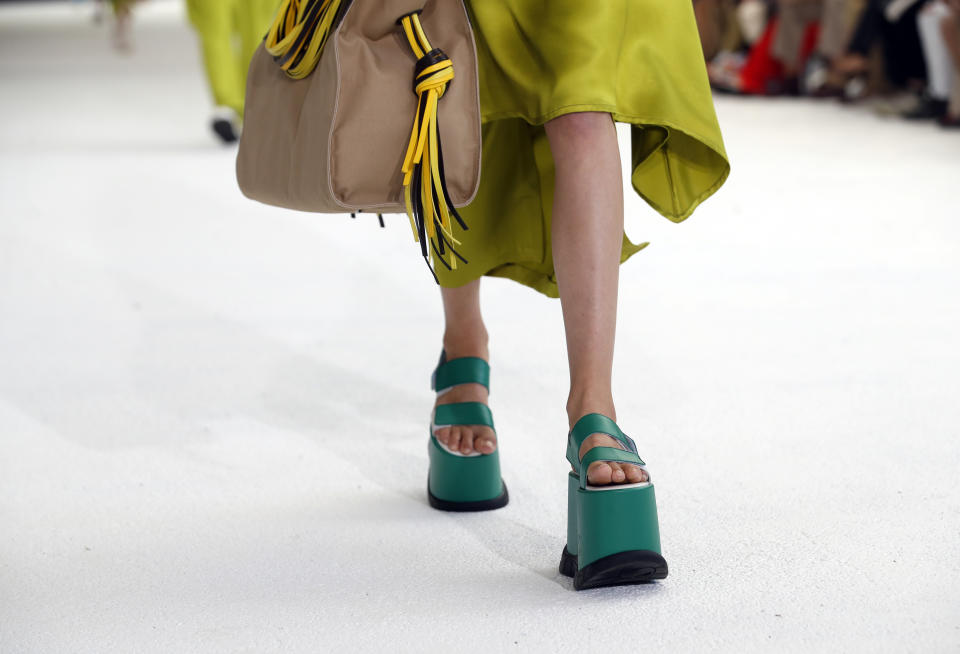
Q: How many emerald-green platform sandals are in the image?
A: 2